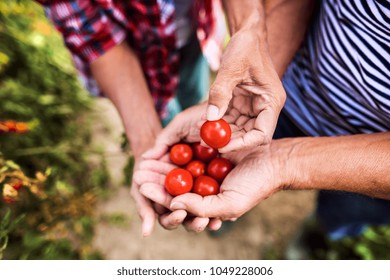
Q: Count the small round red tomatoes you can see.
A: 7